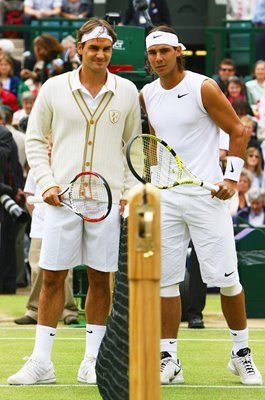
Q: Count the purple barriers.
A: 0